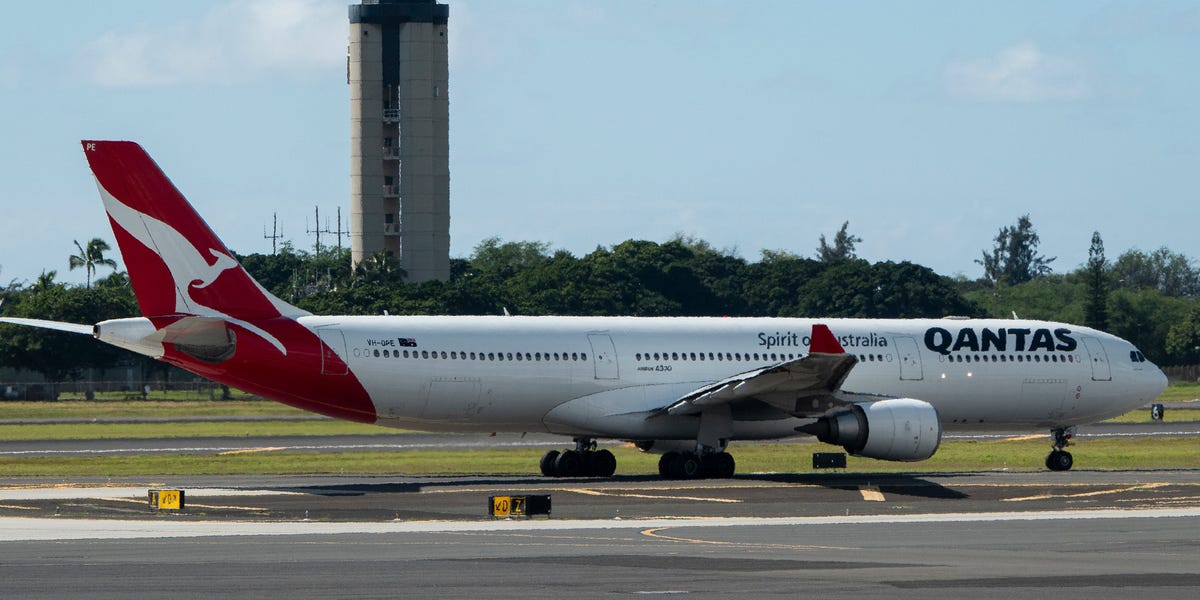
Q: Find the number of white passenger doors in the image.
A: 3